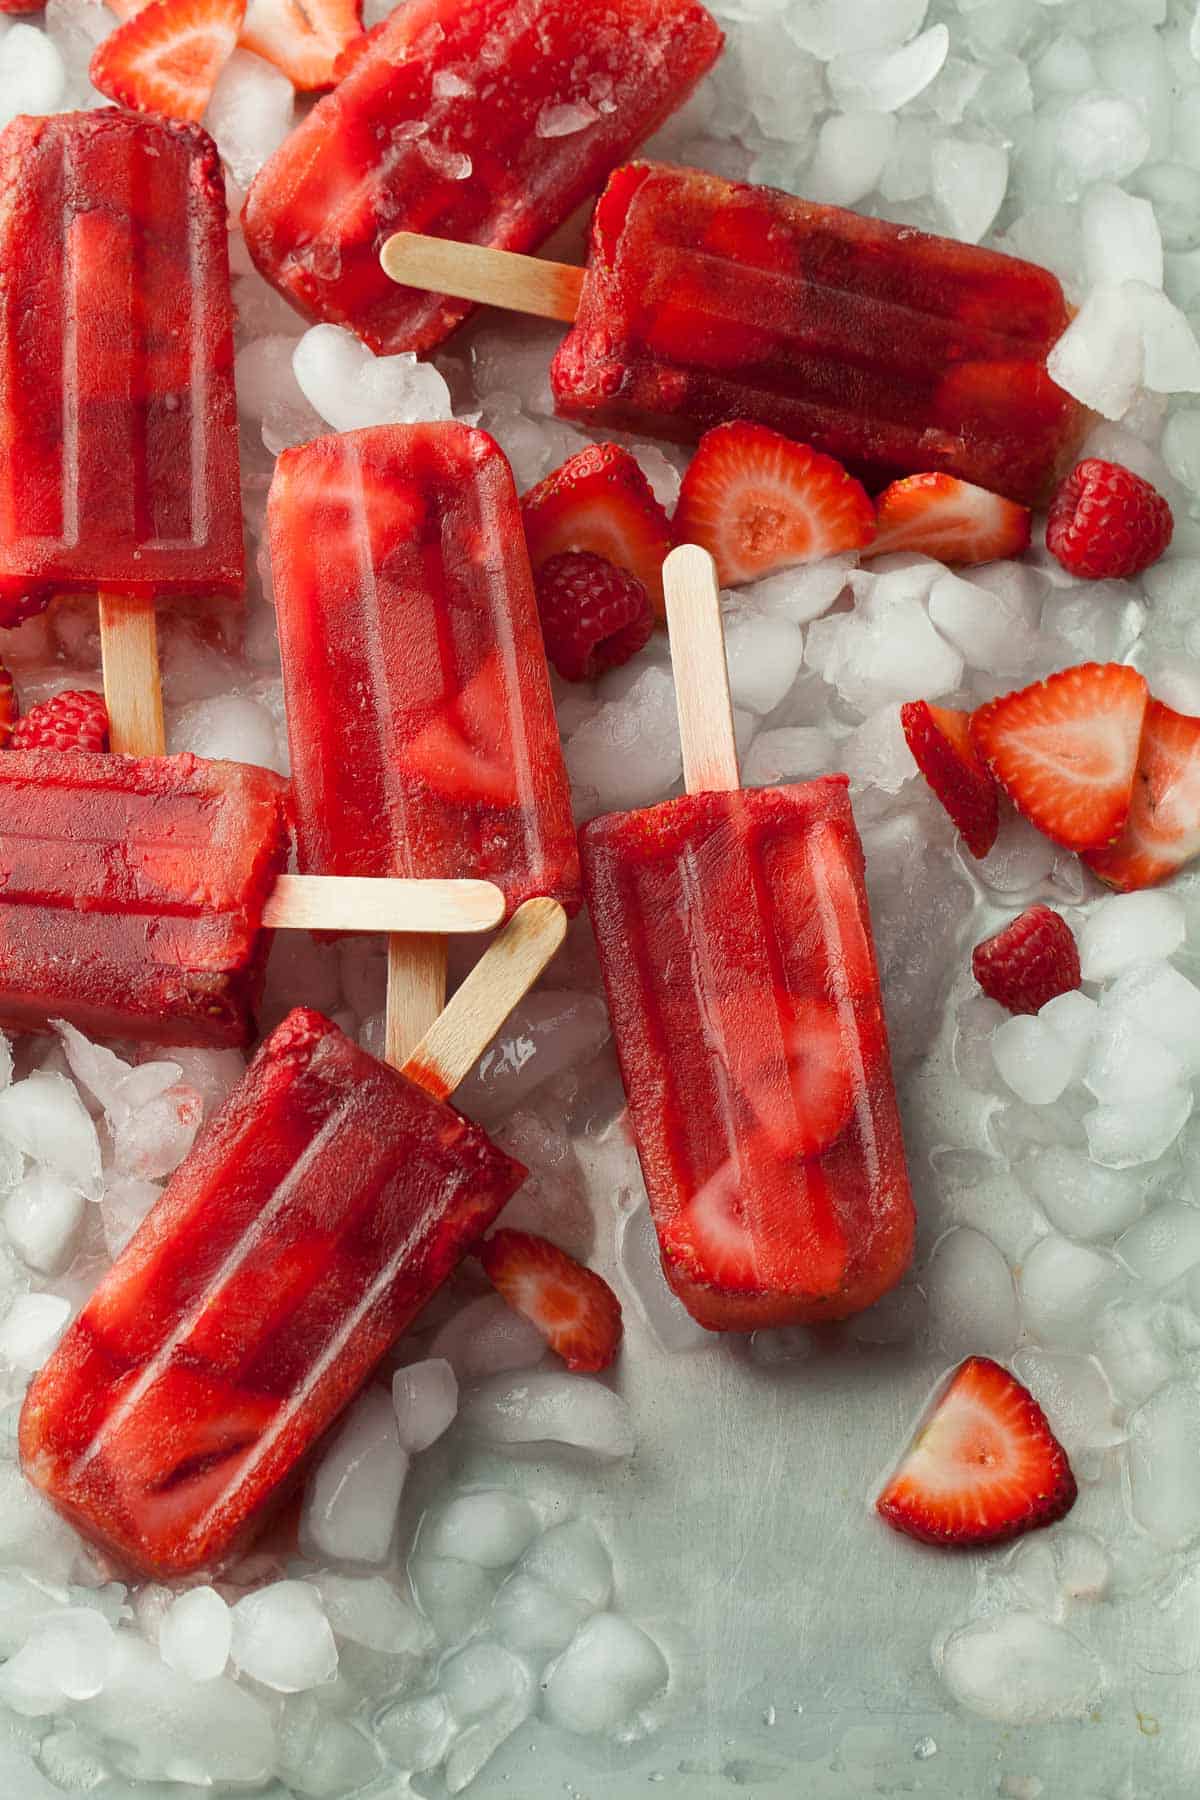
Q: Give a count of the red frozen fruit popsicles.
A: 7